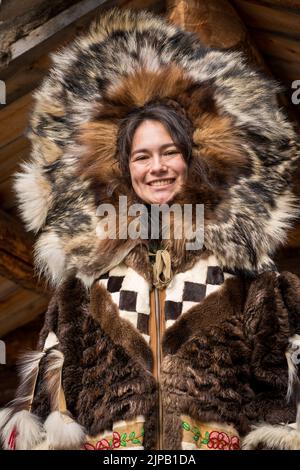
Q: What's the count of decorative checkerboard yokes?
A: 2